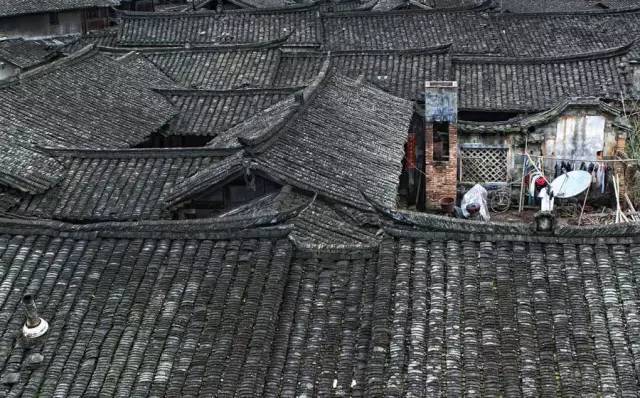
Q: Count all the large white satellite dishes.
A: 1